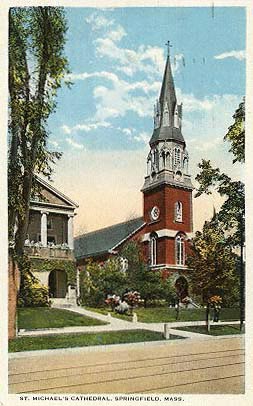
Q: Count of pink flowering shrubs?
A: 2